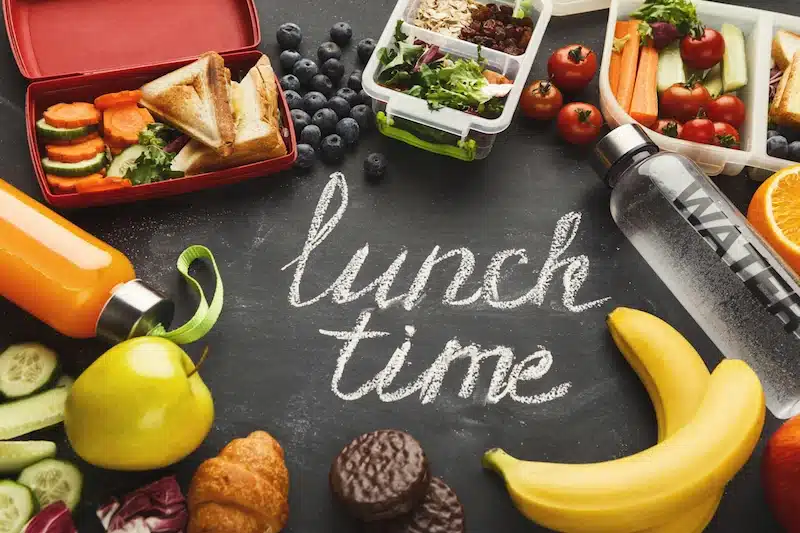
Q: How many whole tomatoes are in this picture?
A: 9